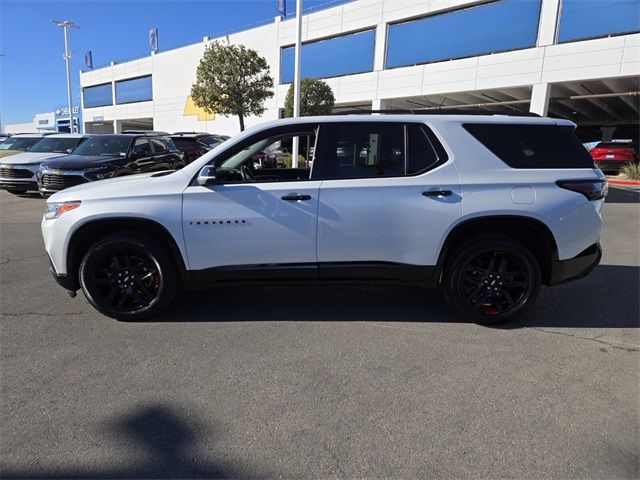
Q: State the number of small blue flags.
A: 3